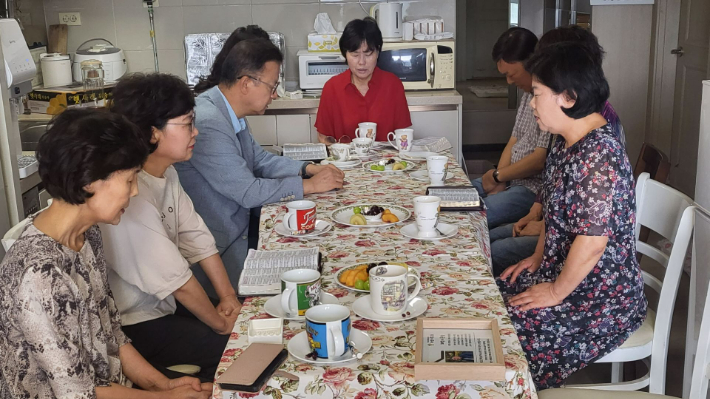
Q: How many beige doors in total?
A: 1